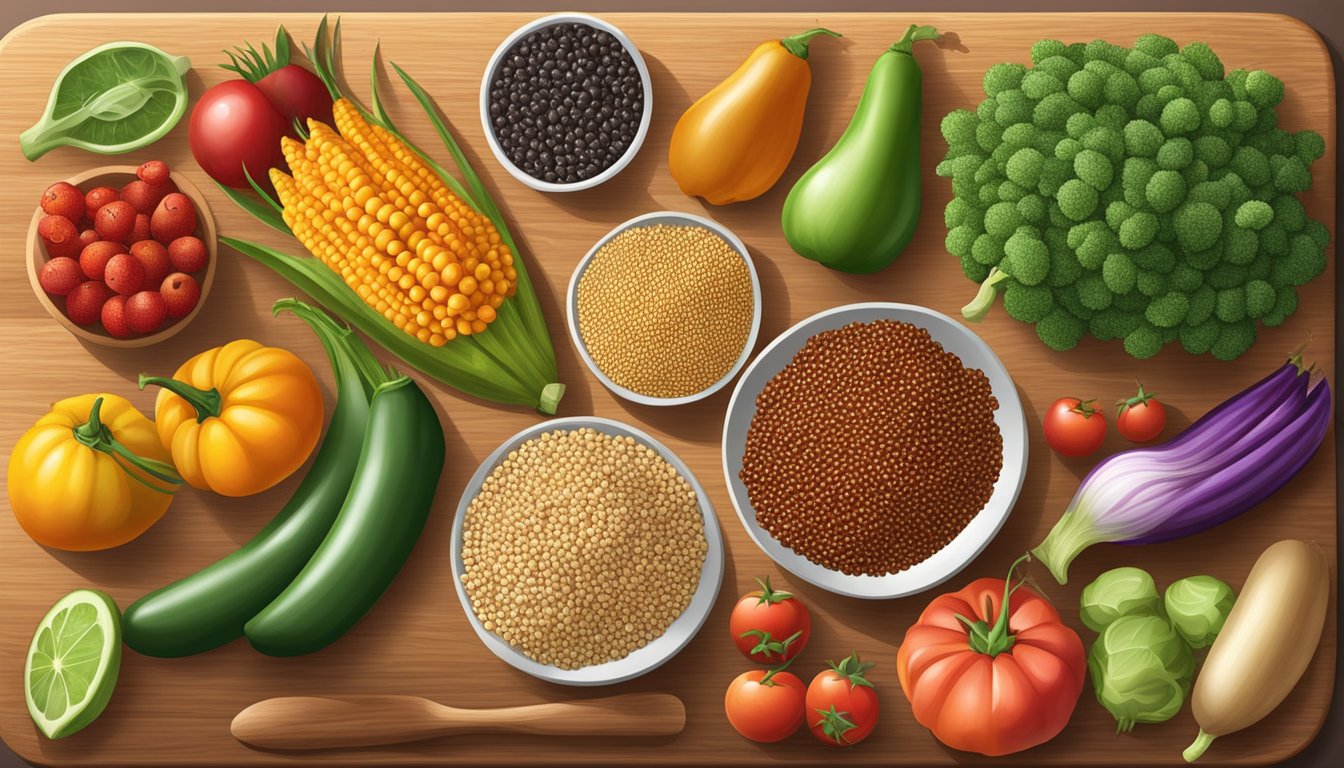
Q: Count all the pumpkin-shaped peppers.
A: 2